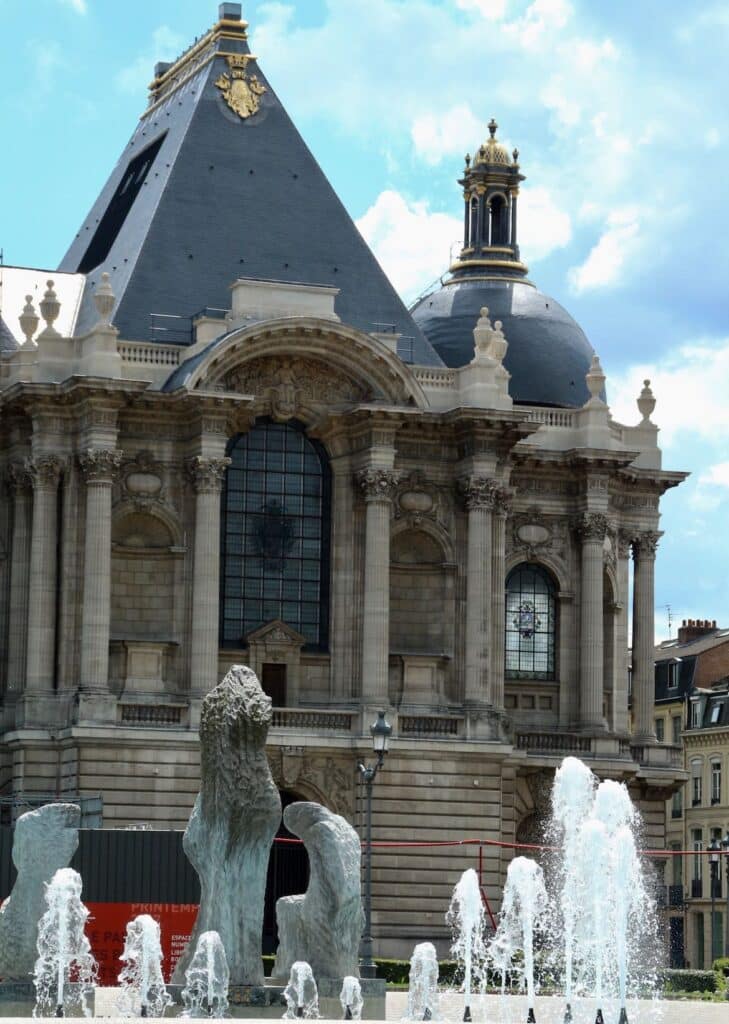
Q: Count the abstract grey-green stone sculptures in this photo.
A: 3